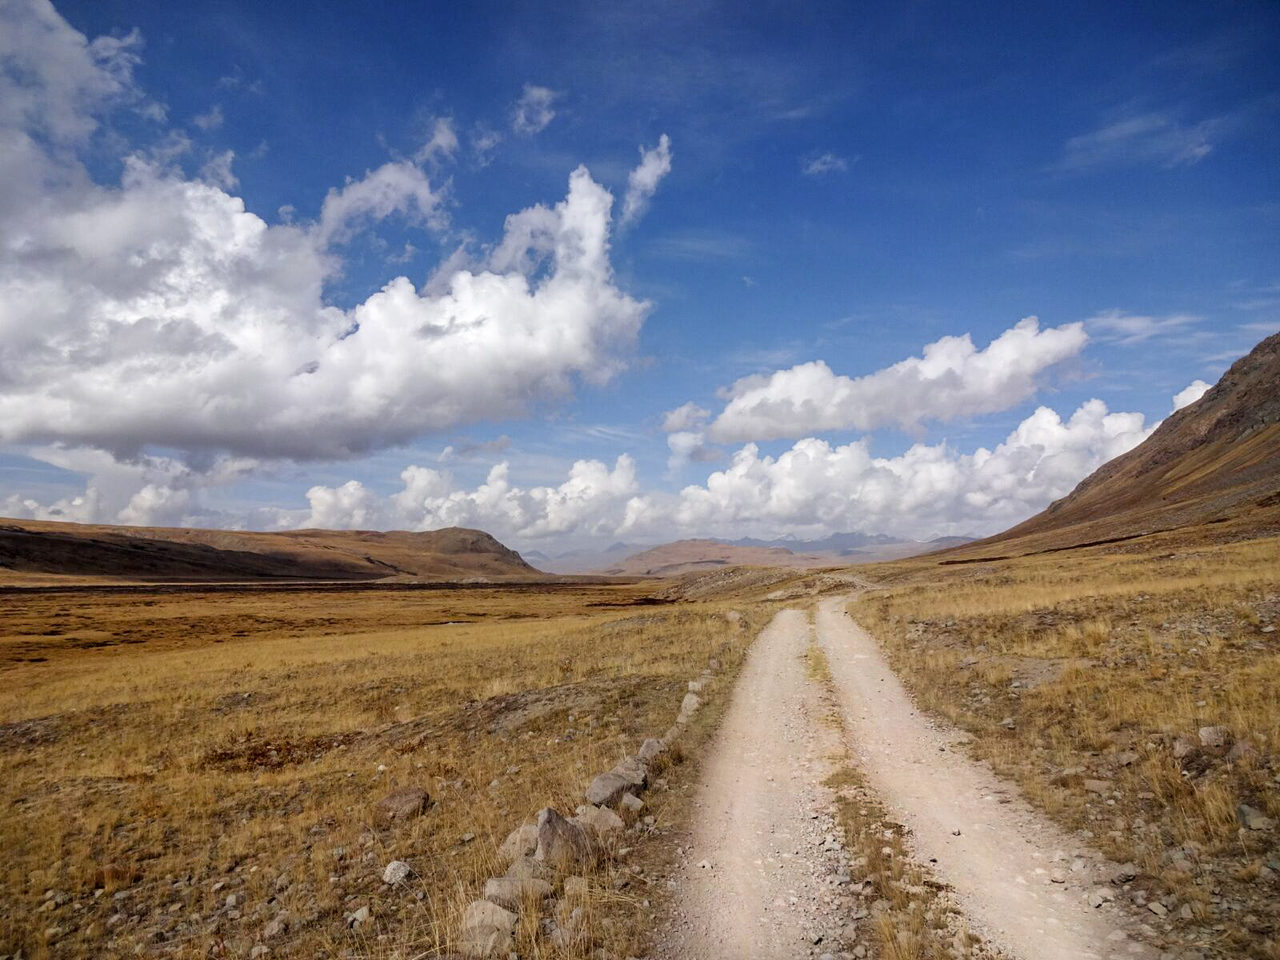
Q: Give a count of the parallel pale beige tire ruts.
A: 2